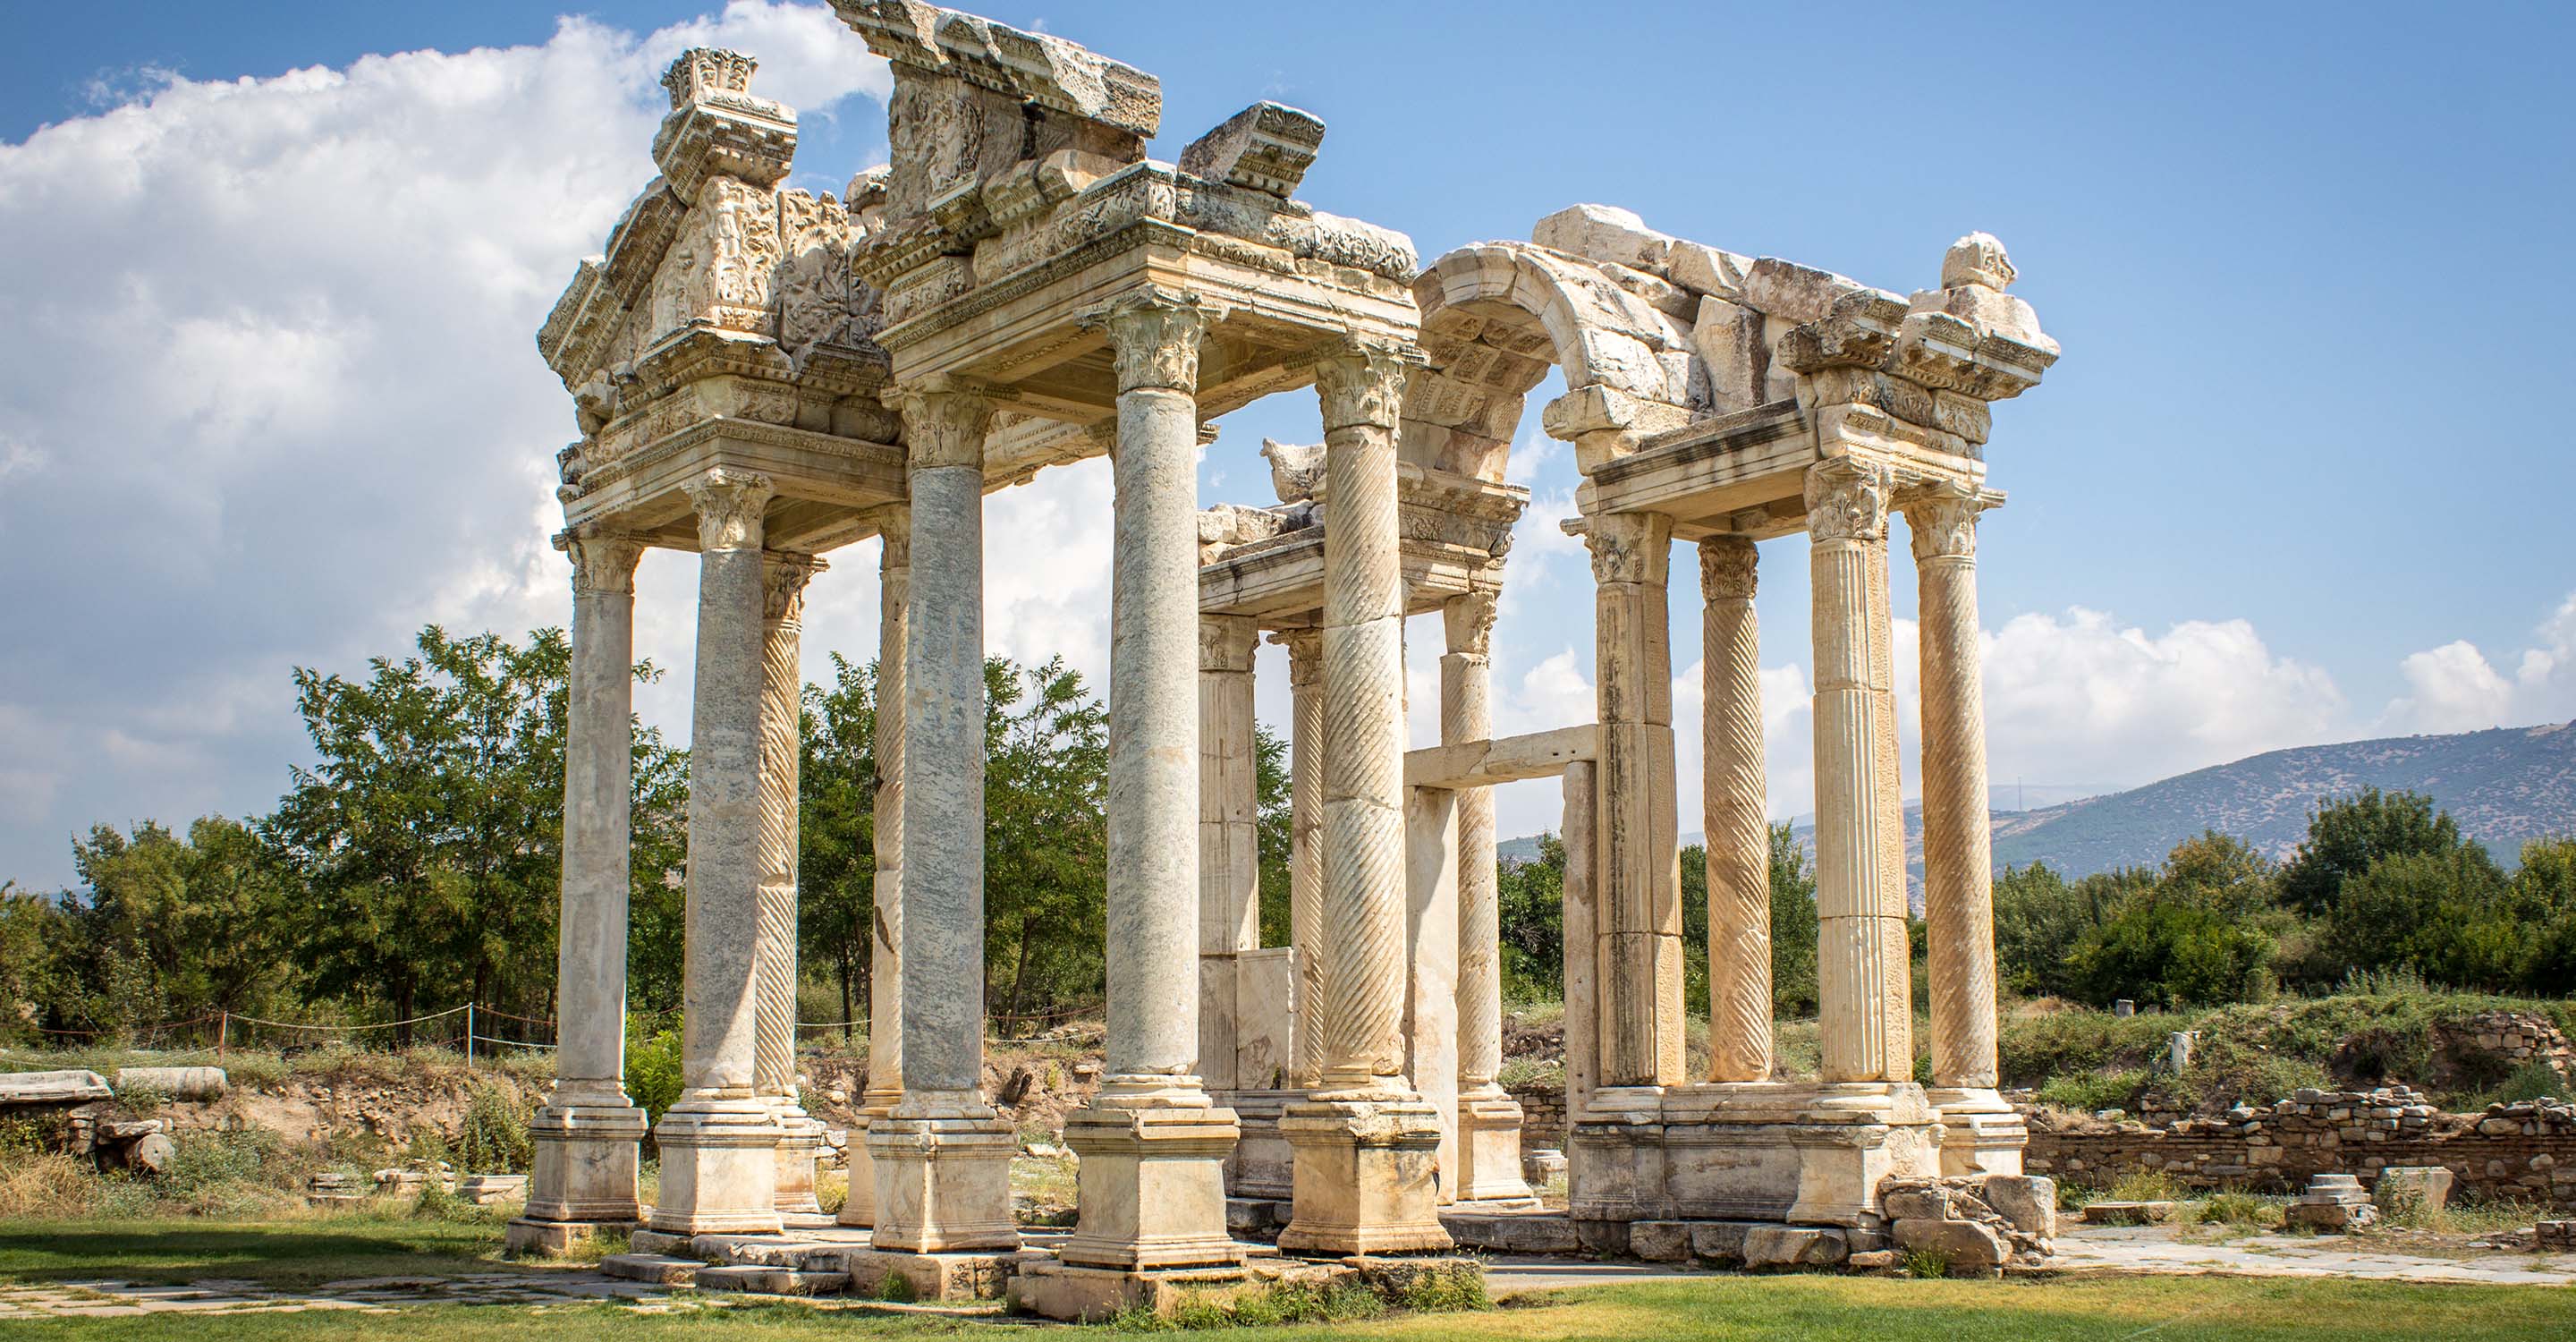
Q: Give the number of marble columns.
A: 14